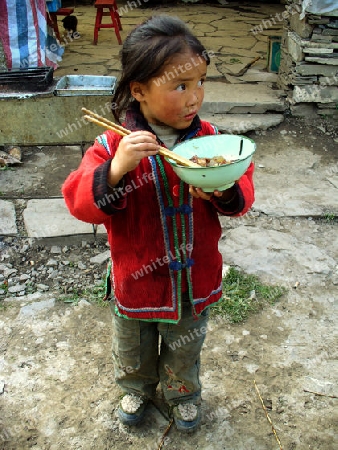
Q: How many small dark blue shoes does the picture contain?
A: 2